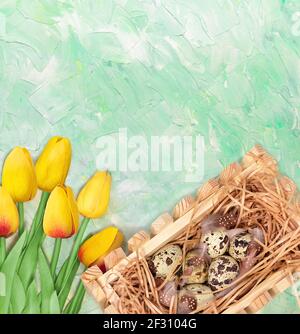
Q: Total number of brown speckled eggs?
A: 6